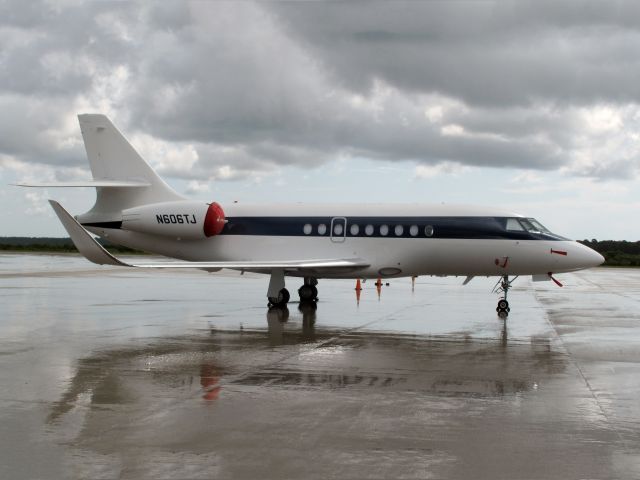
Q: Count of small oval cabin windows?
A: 9